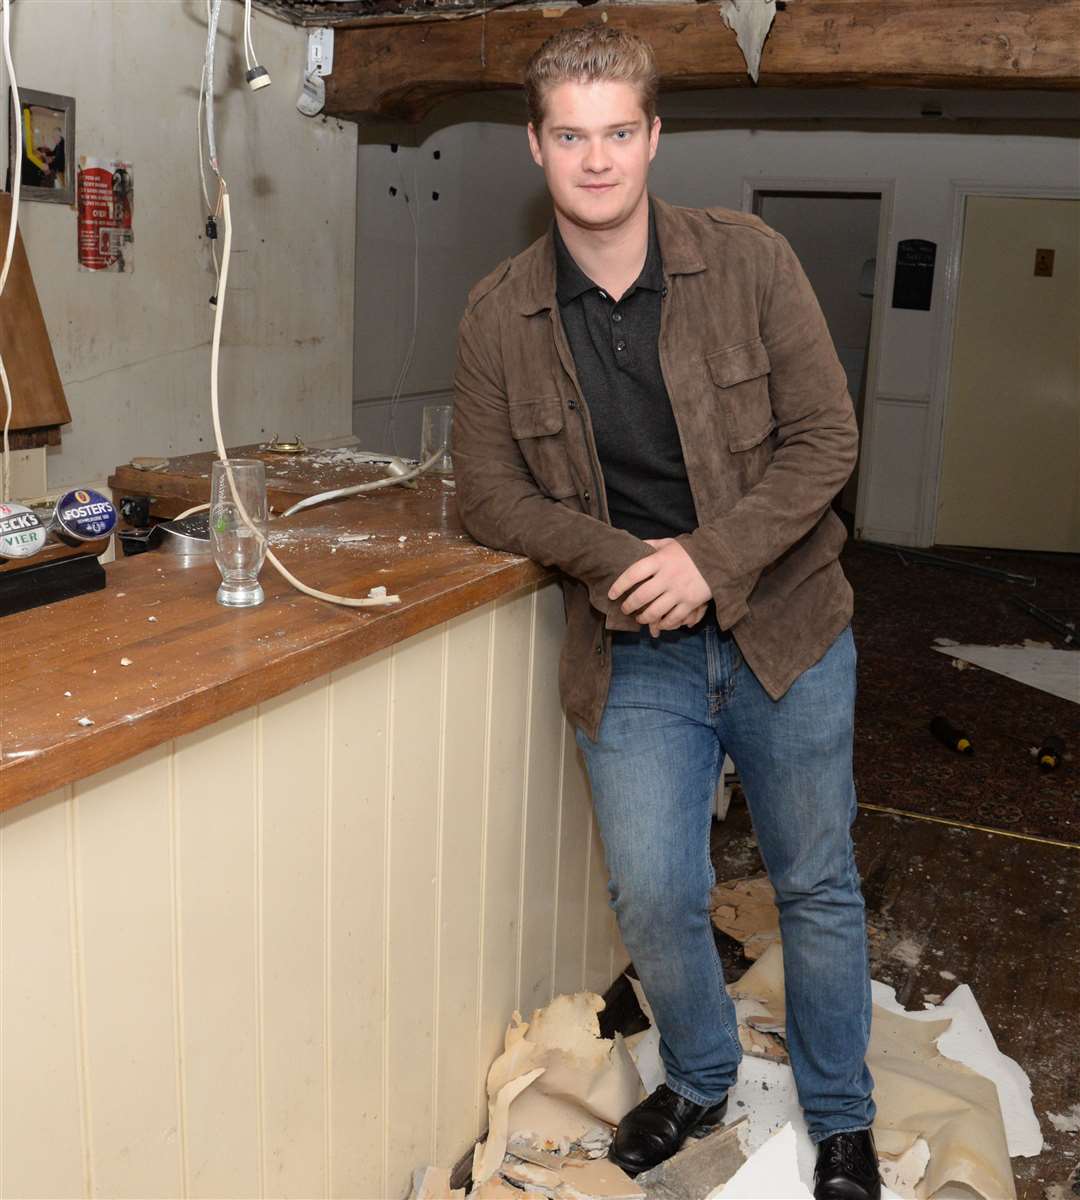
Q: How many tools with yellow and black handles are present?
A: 2